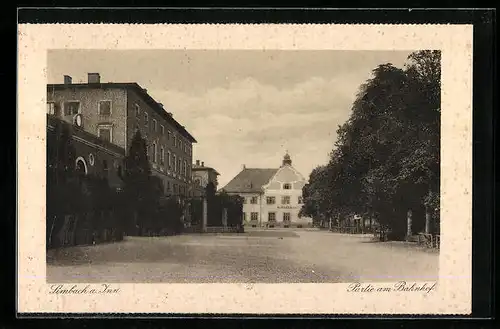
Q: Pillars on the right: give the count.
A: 2